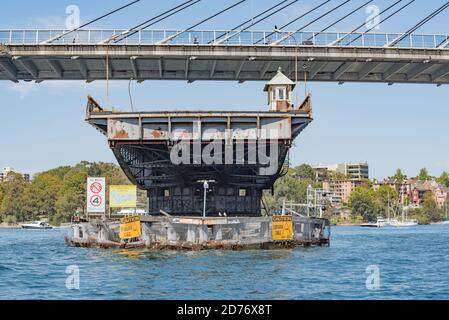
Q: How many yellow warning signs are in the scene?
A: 2